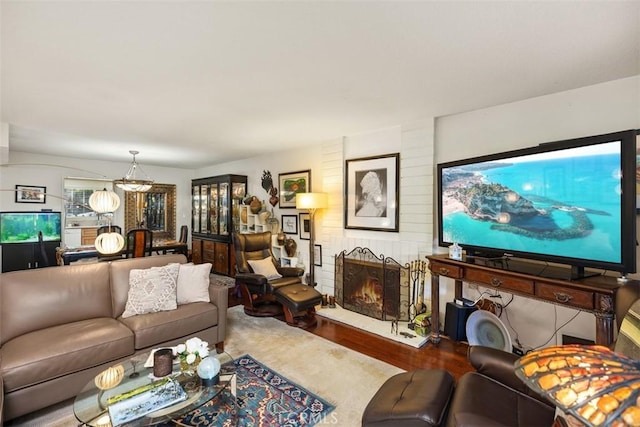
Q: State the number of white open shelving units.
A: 1